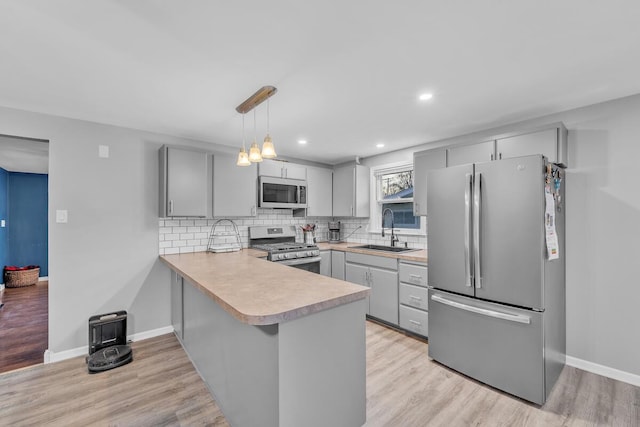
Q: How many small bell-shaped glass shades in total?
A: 3